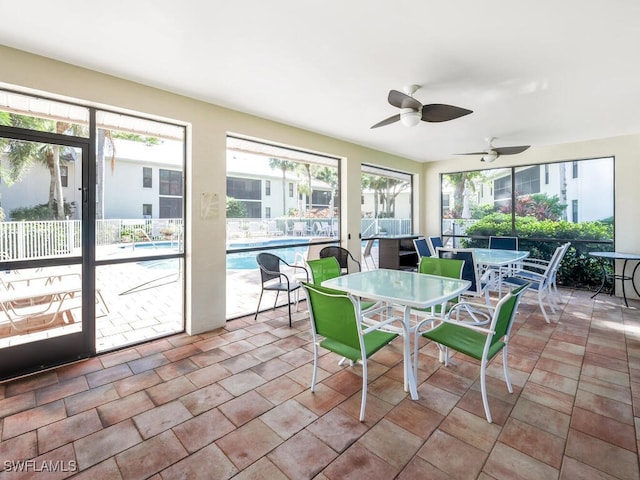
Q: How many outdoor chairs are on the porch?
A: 12